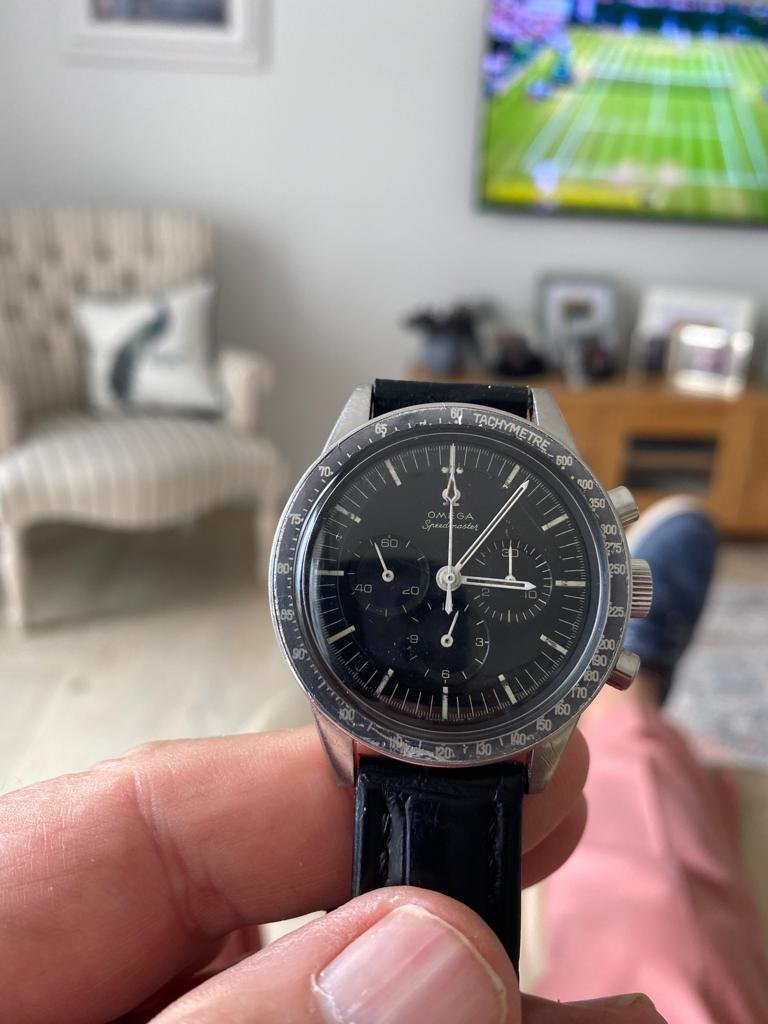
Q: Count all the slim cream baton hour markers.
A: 12